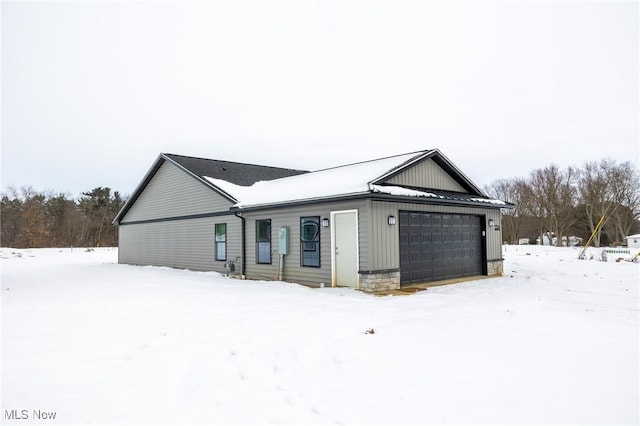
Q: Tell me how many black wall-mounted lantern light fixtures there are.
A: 3